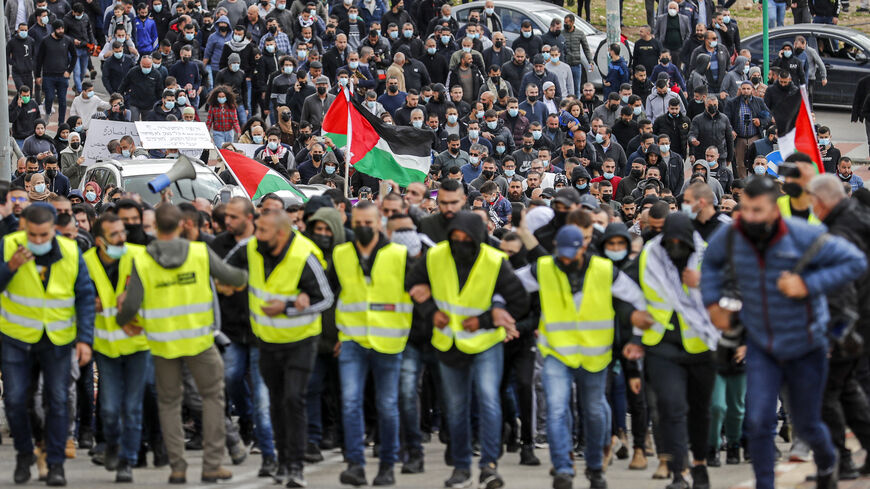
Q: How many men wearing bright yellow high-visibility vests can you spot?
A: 9